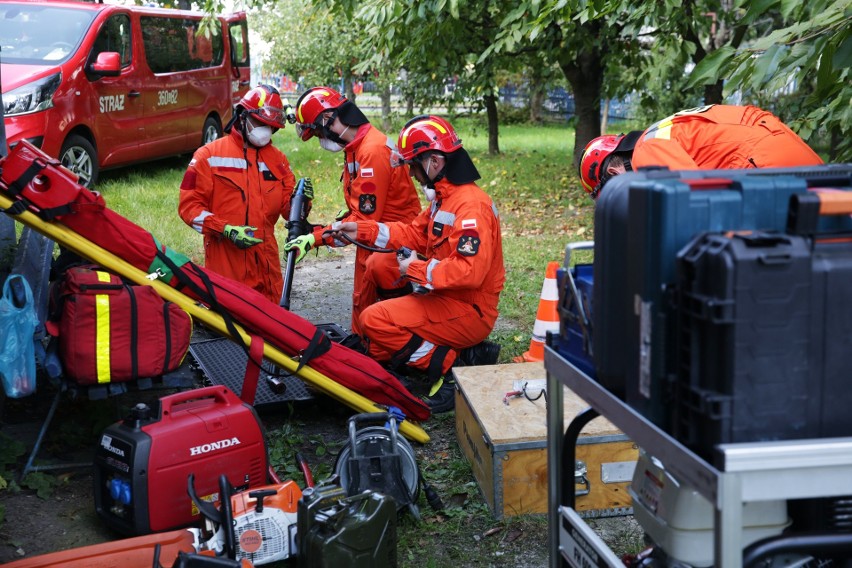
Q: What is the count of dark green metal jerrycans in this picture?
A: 2